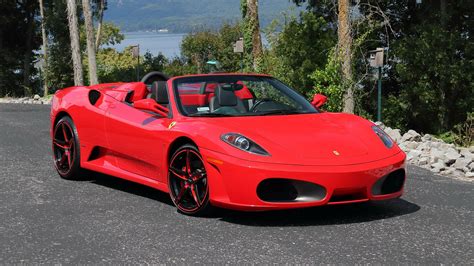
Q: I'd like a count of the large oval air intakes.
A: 2